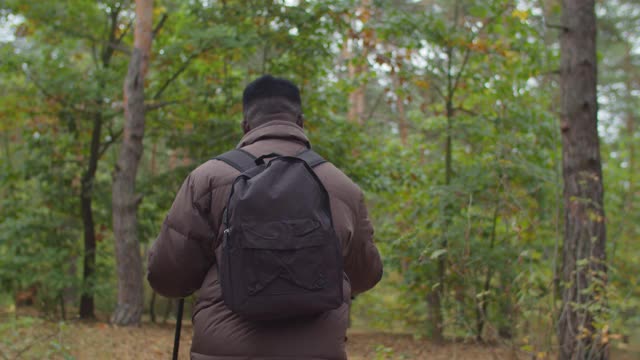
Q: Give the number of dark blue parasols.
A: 0